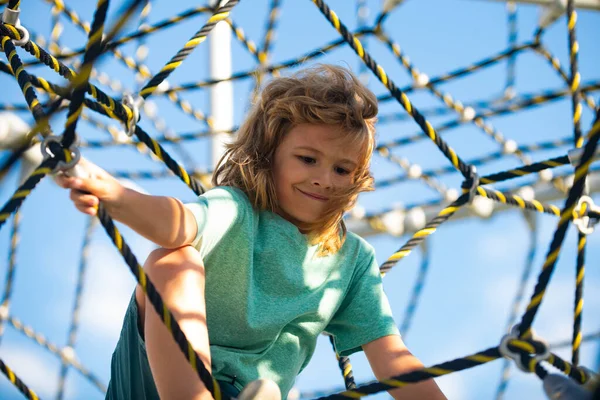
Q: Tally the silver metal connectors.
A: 6